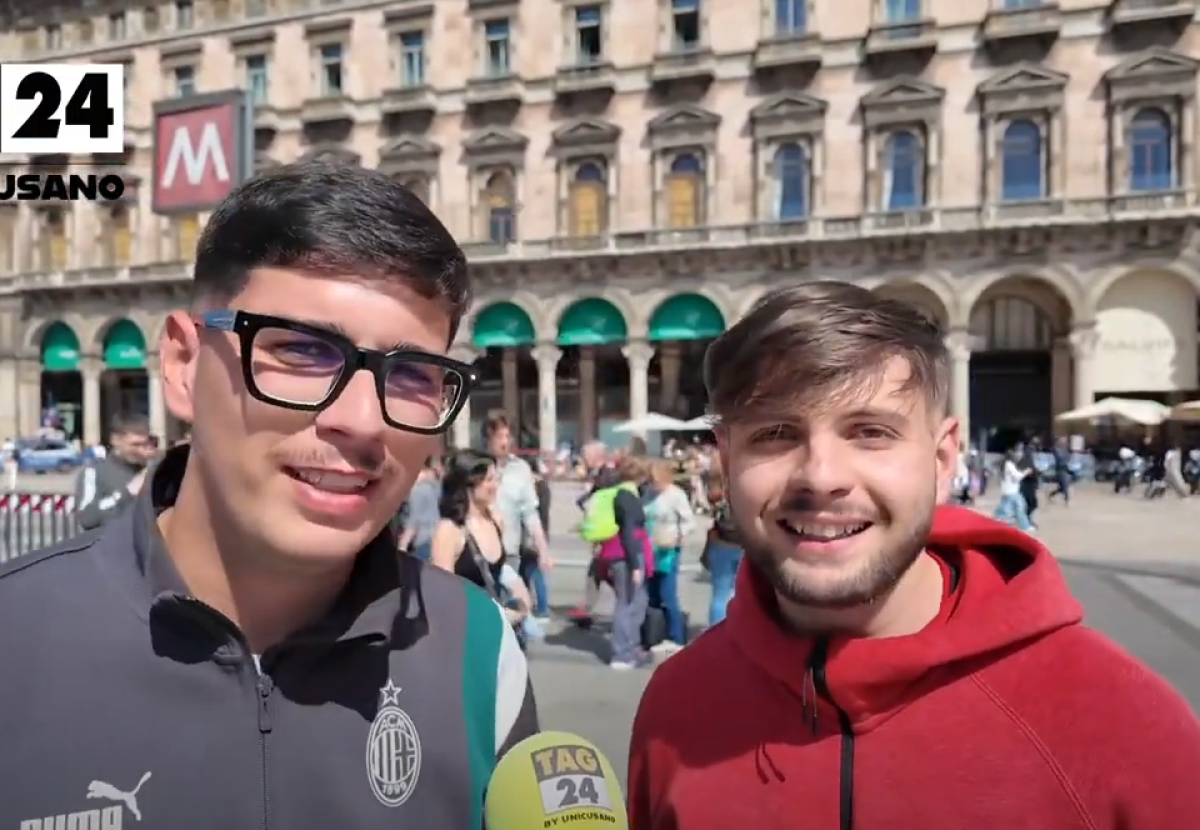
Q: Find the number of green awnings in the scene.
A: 5